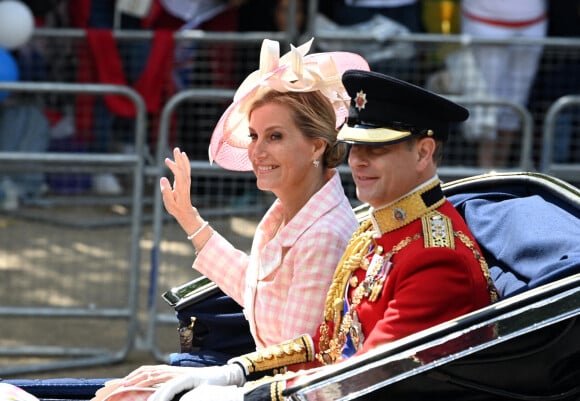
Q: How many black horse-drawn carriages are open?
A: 1